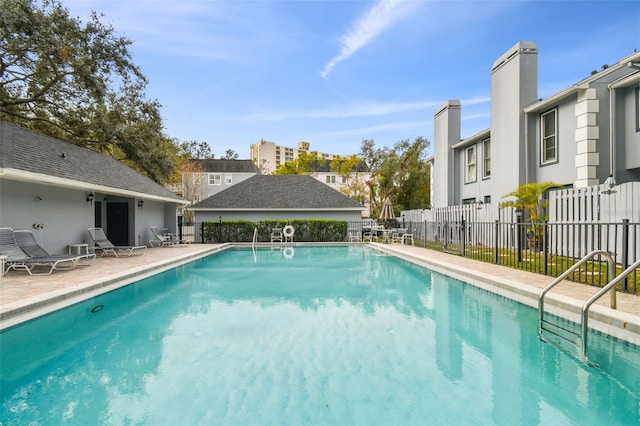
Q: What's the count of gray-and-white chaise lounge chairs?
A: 4